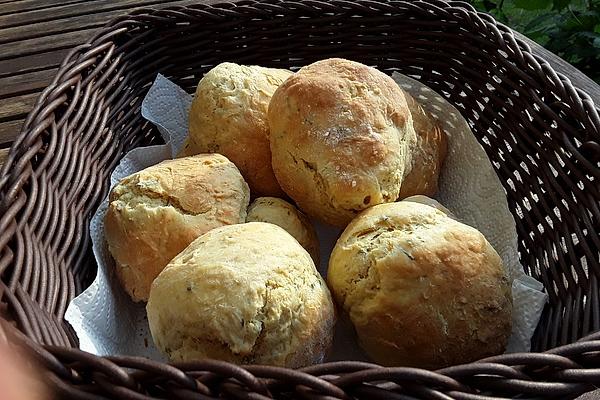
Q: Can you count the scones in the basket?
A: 7